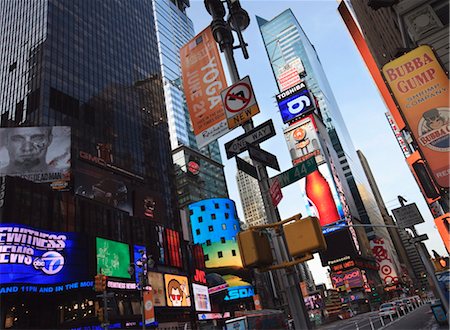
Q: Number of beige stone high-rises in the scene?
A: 1